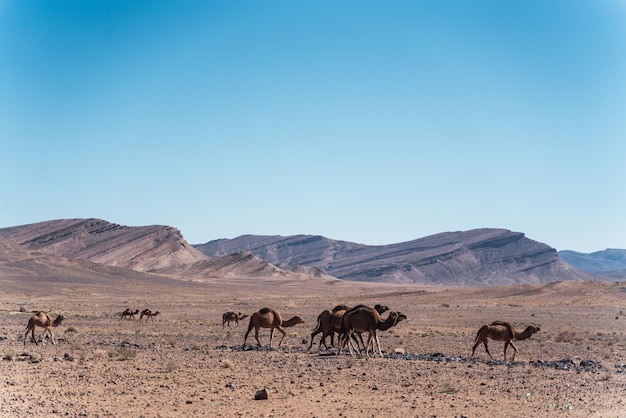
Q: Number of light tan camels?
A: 0